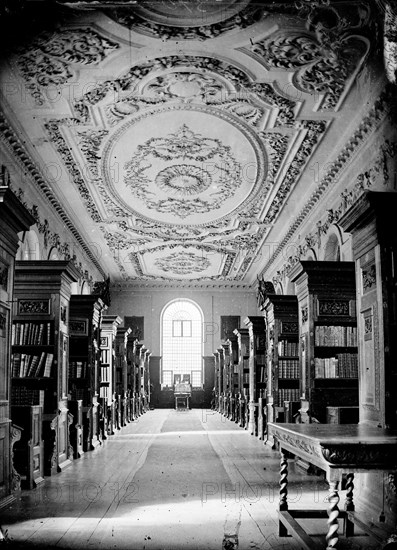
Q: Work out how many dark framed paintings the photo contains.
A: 2